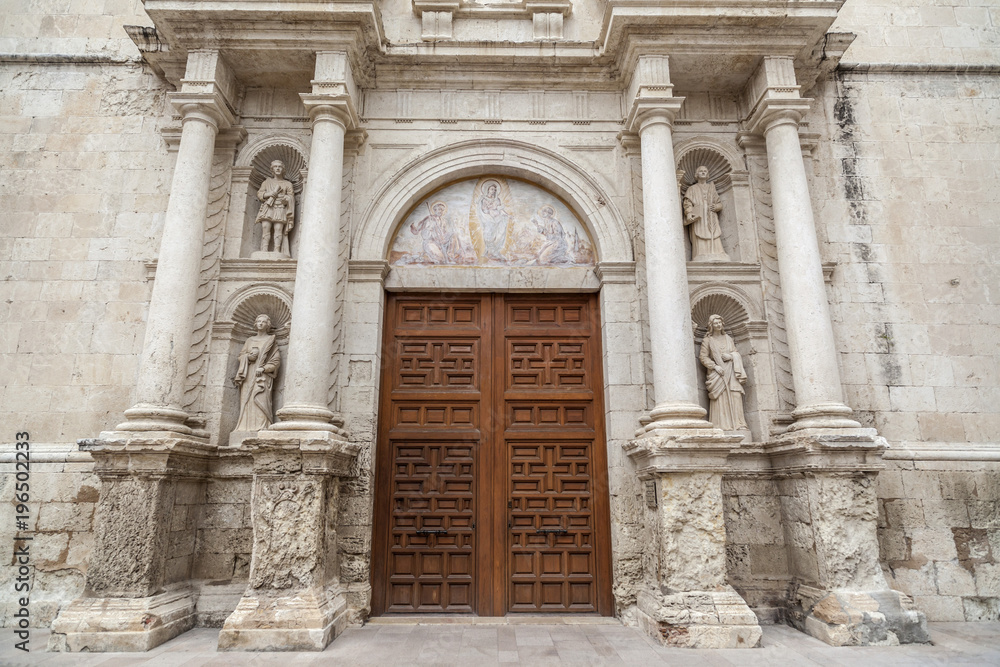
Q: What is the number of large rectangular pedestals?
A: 4